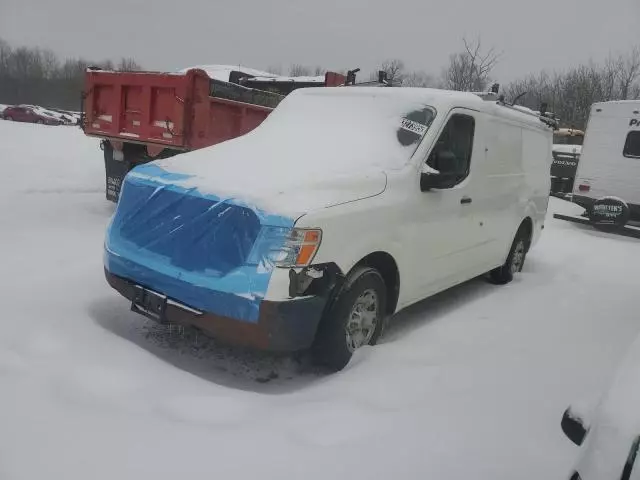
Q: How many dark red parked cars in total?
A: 1